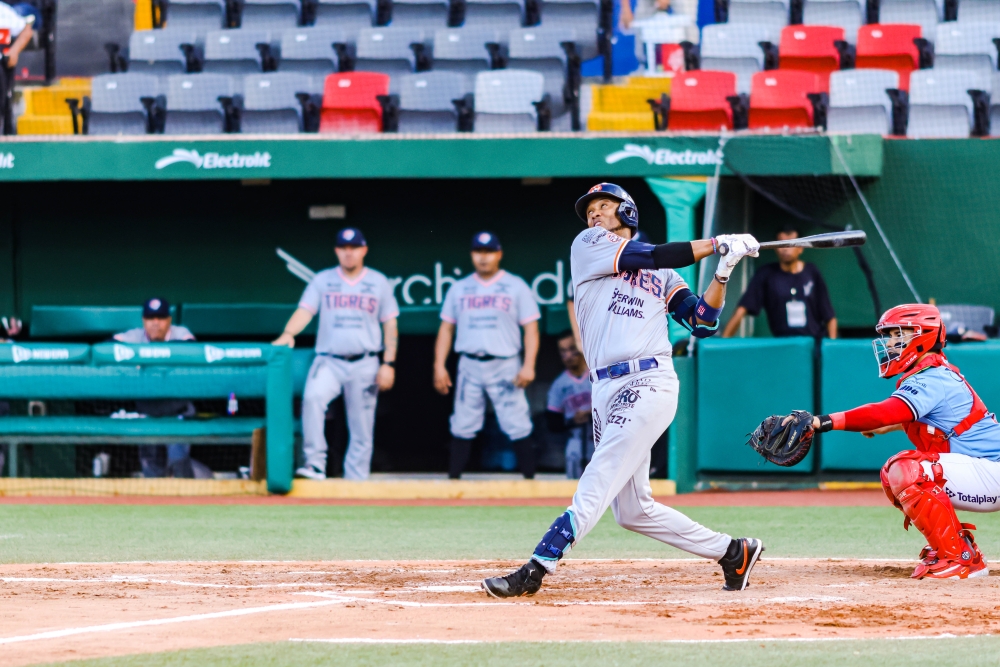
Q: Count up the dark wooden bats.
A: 1